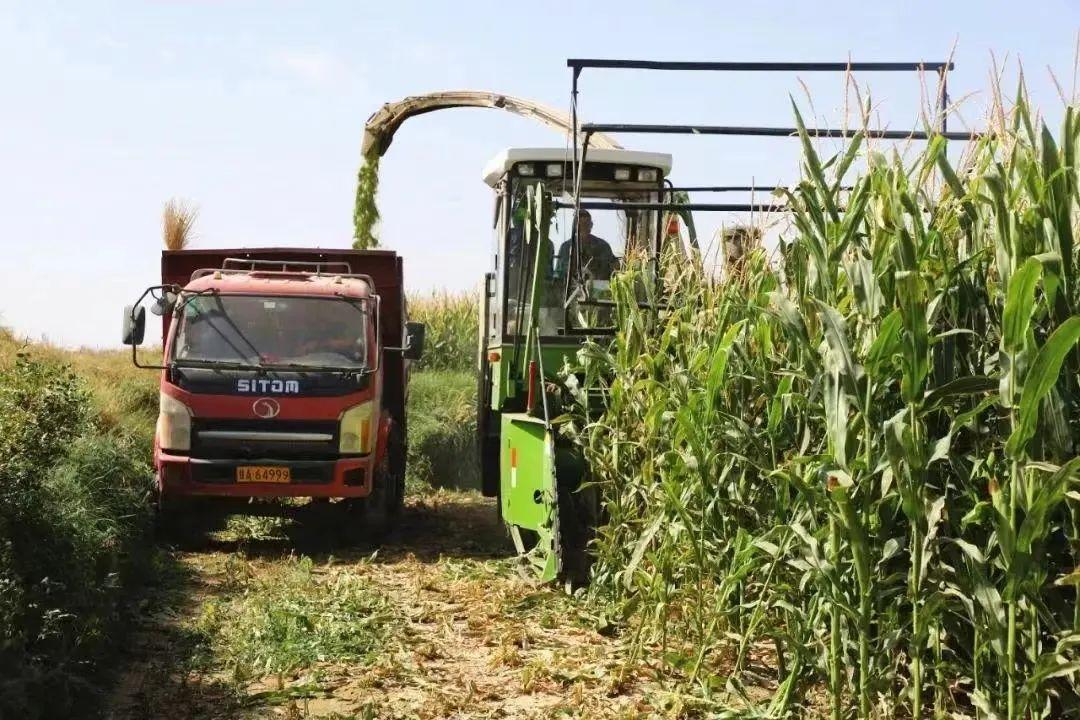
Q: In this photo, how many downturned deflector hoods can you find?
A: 1